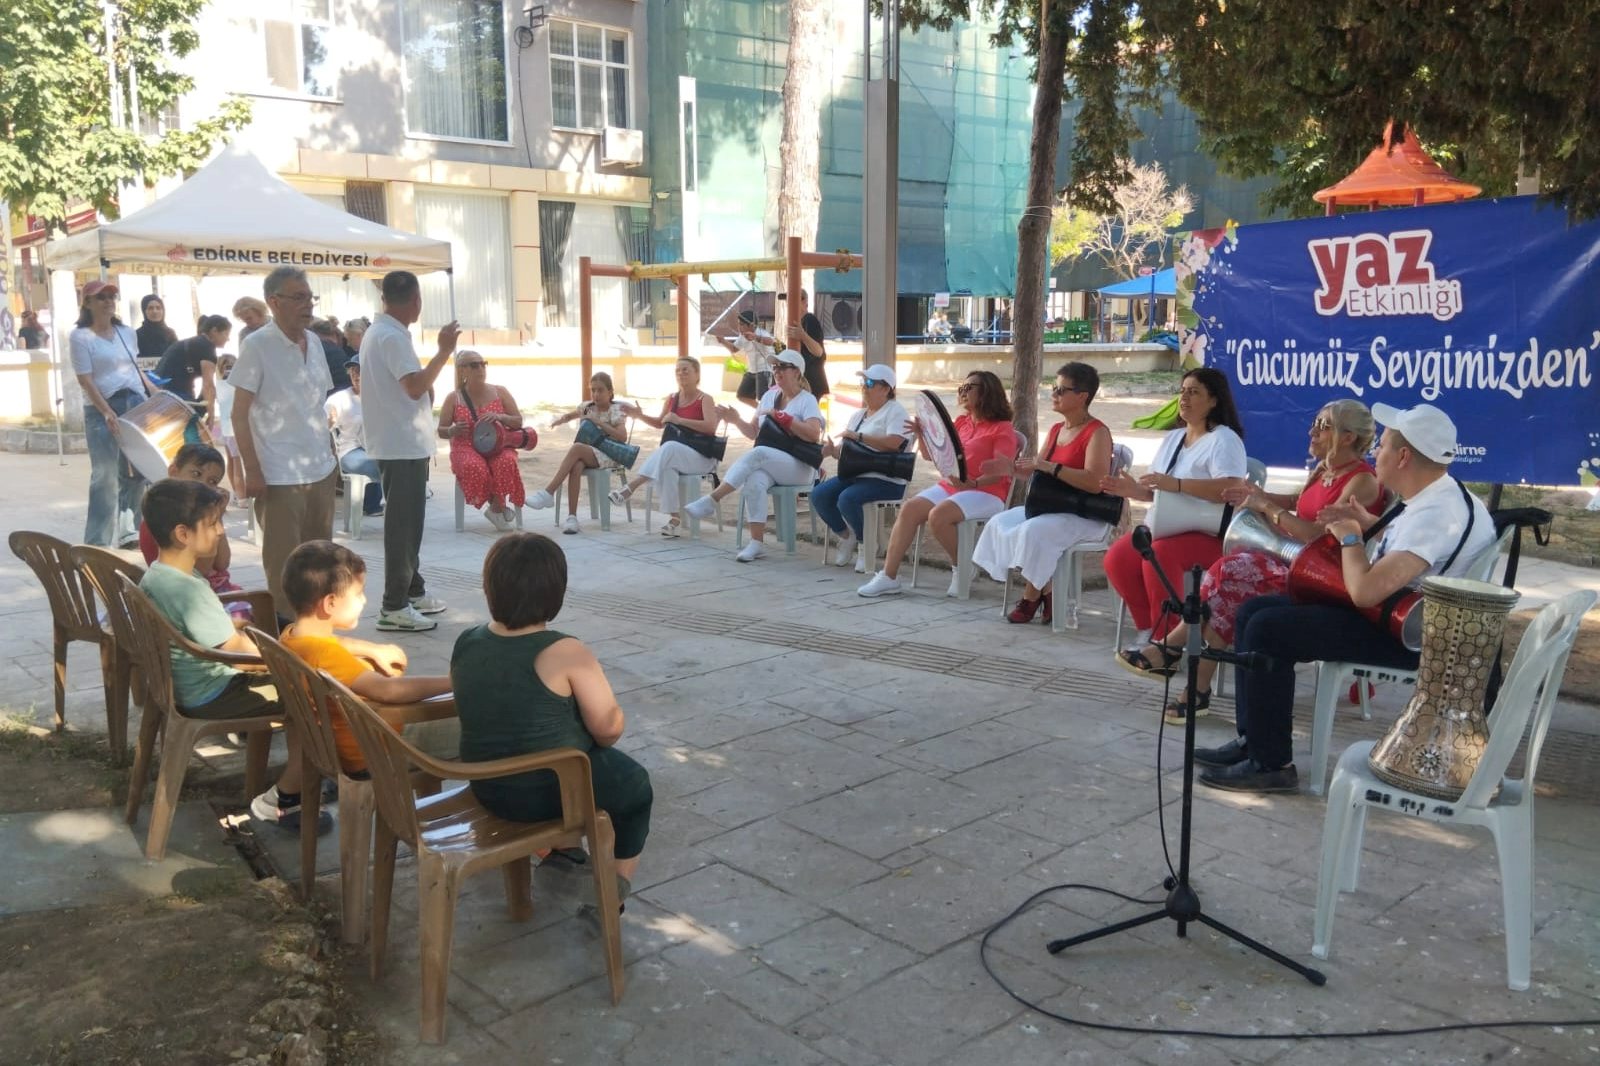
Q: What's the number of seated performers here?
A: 10